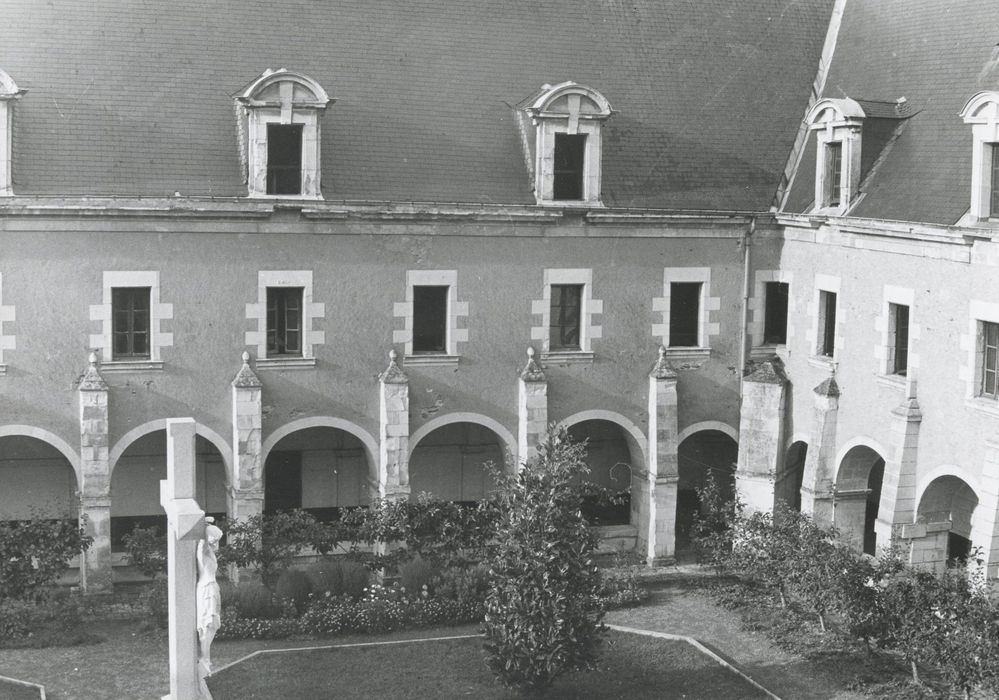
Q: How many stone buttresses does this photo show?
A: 9